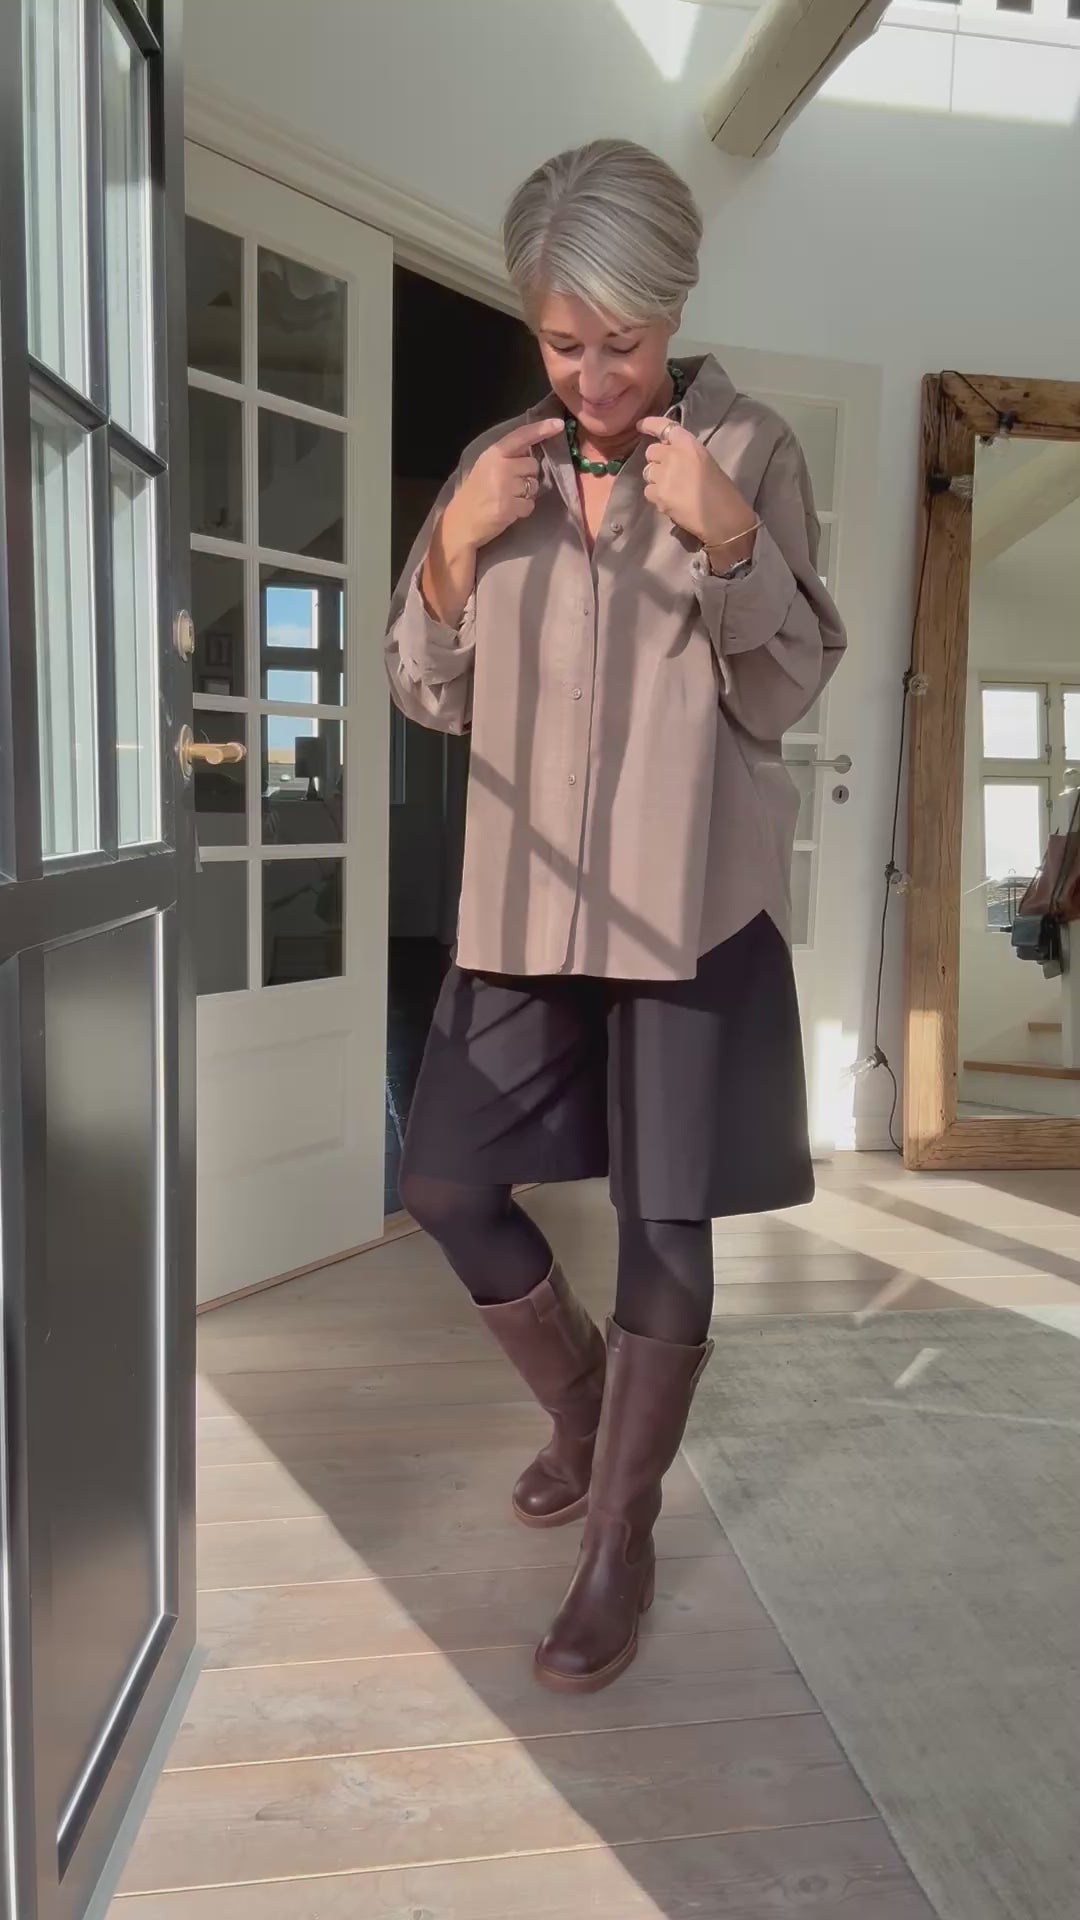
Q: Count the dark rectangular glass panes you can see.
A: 10